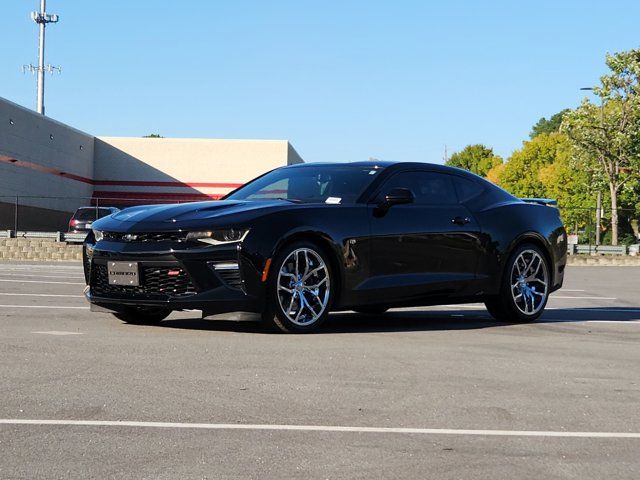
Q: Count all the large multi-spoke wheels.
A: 2